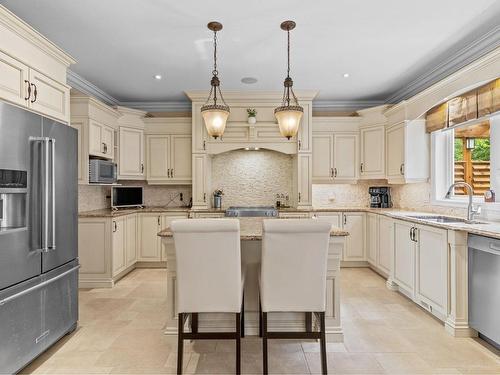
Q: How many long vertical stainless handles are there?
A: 2